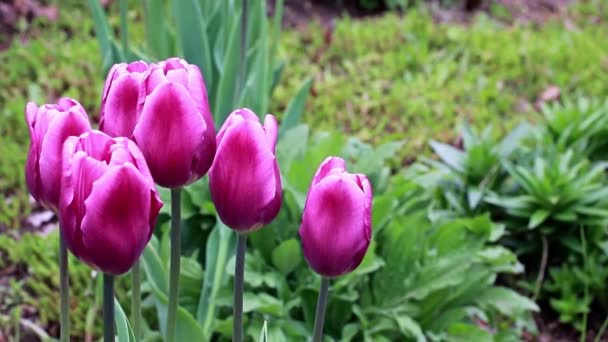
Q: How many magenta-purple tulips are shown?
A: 6